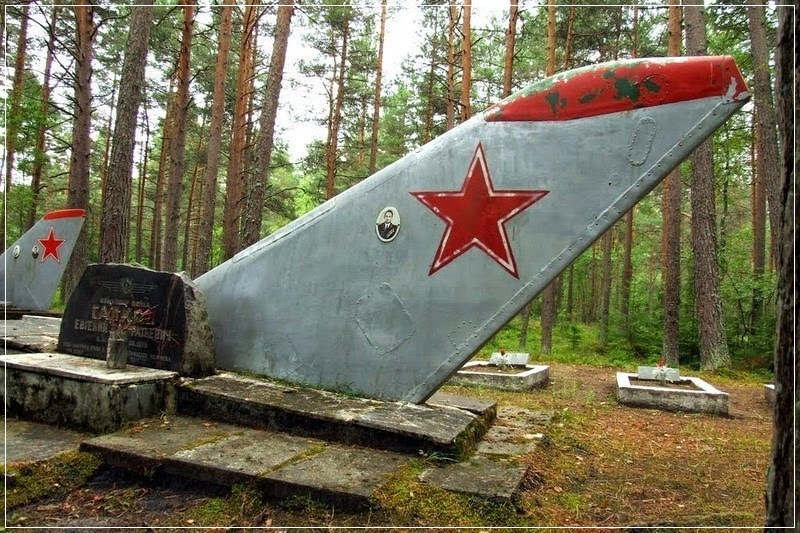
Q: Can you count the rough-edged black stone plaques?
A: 1